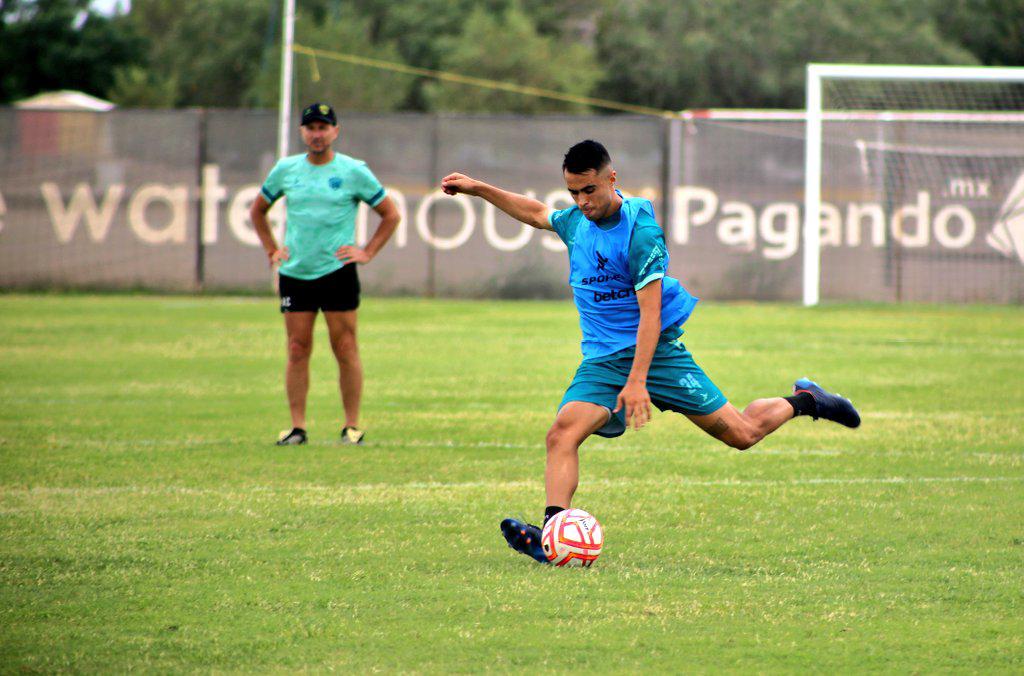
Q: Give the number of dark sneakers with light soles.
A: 2